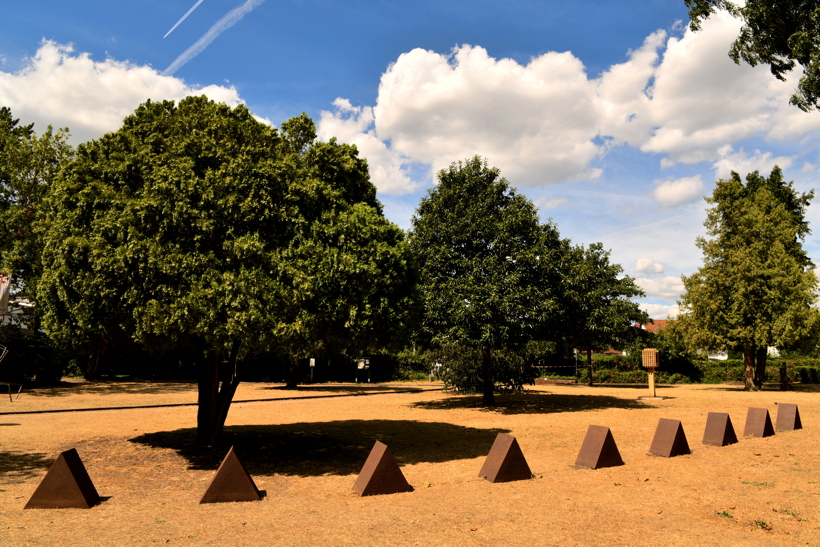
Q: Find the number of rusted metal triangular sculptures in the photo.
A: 9